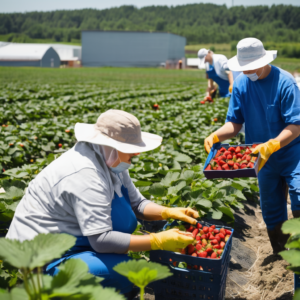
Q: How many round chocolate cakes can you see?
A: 0